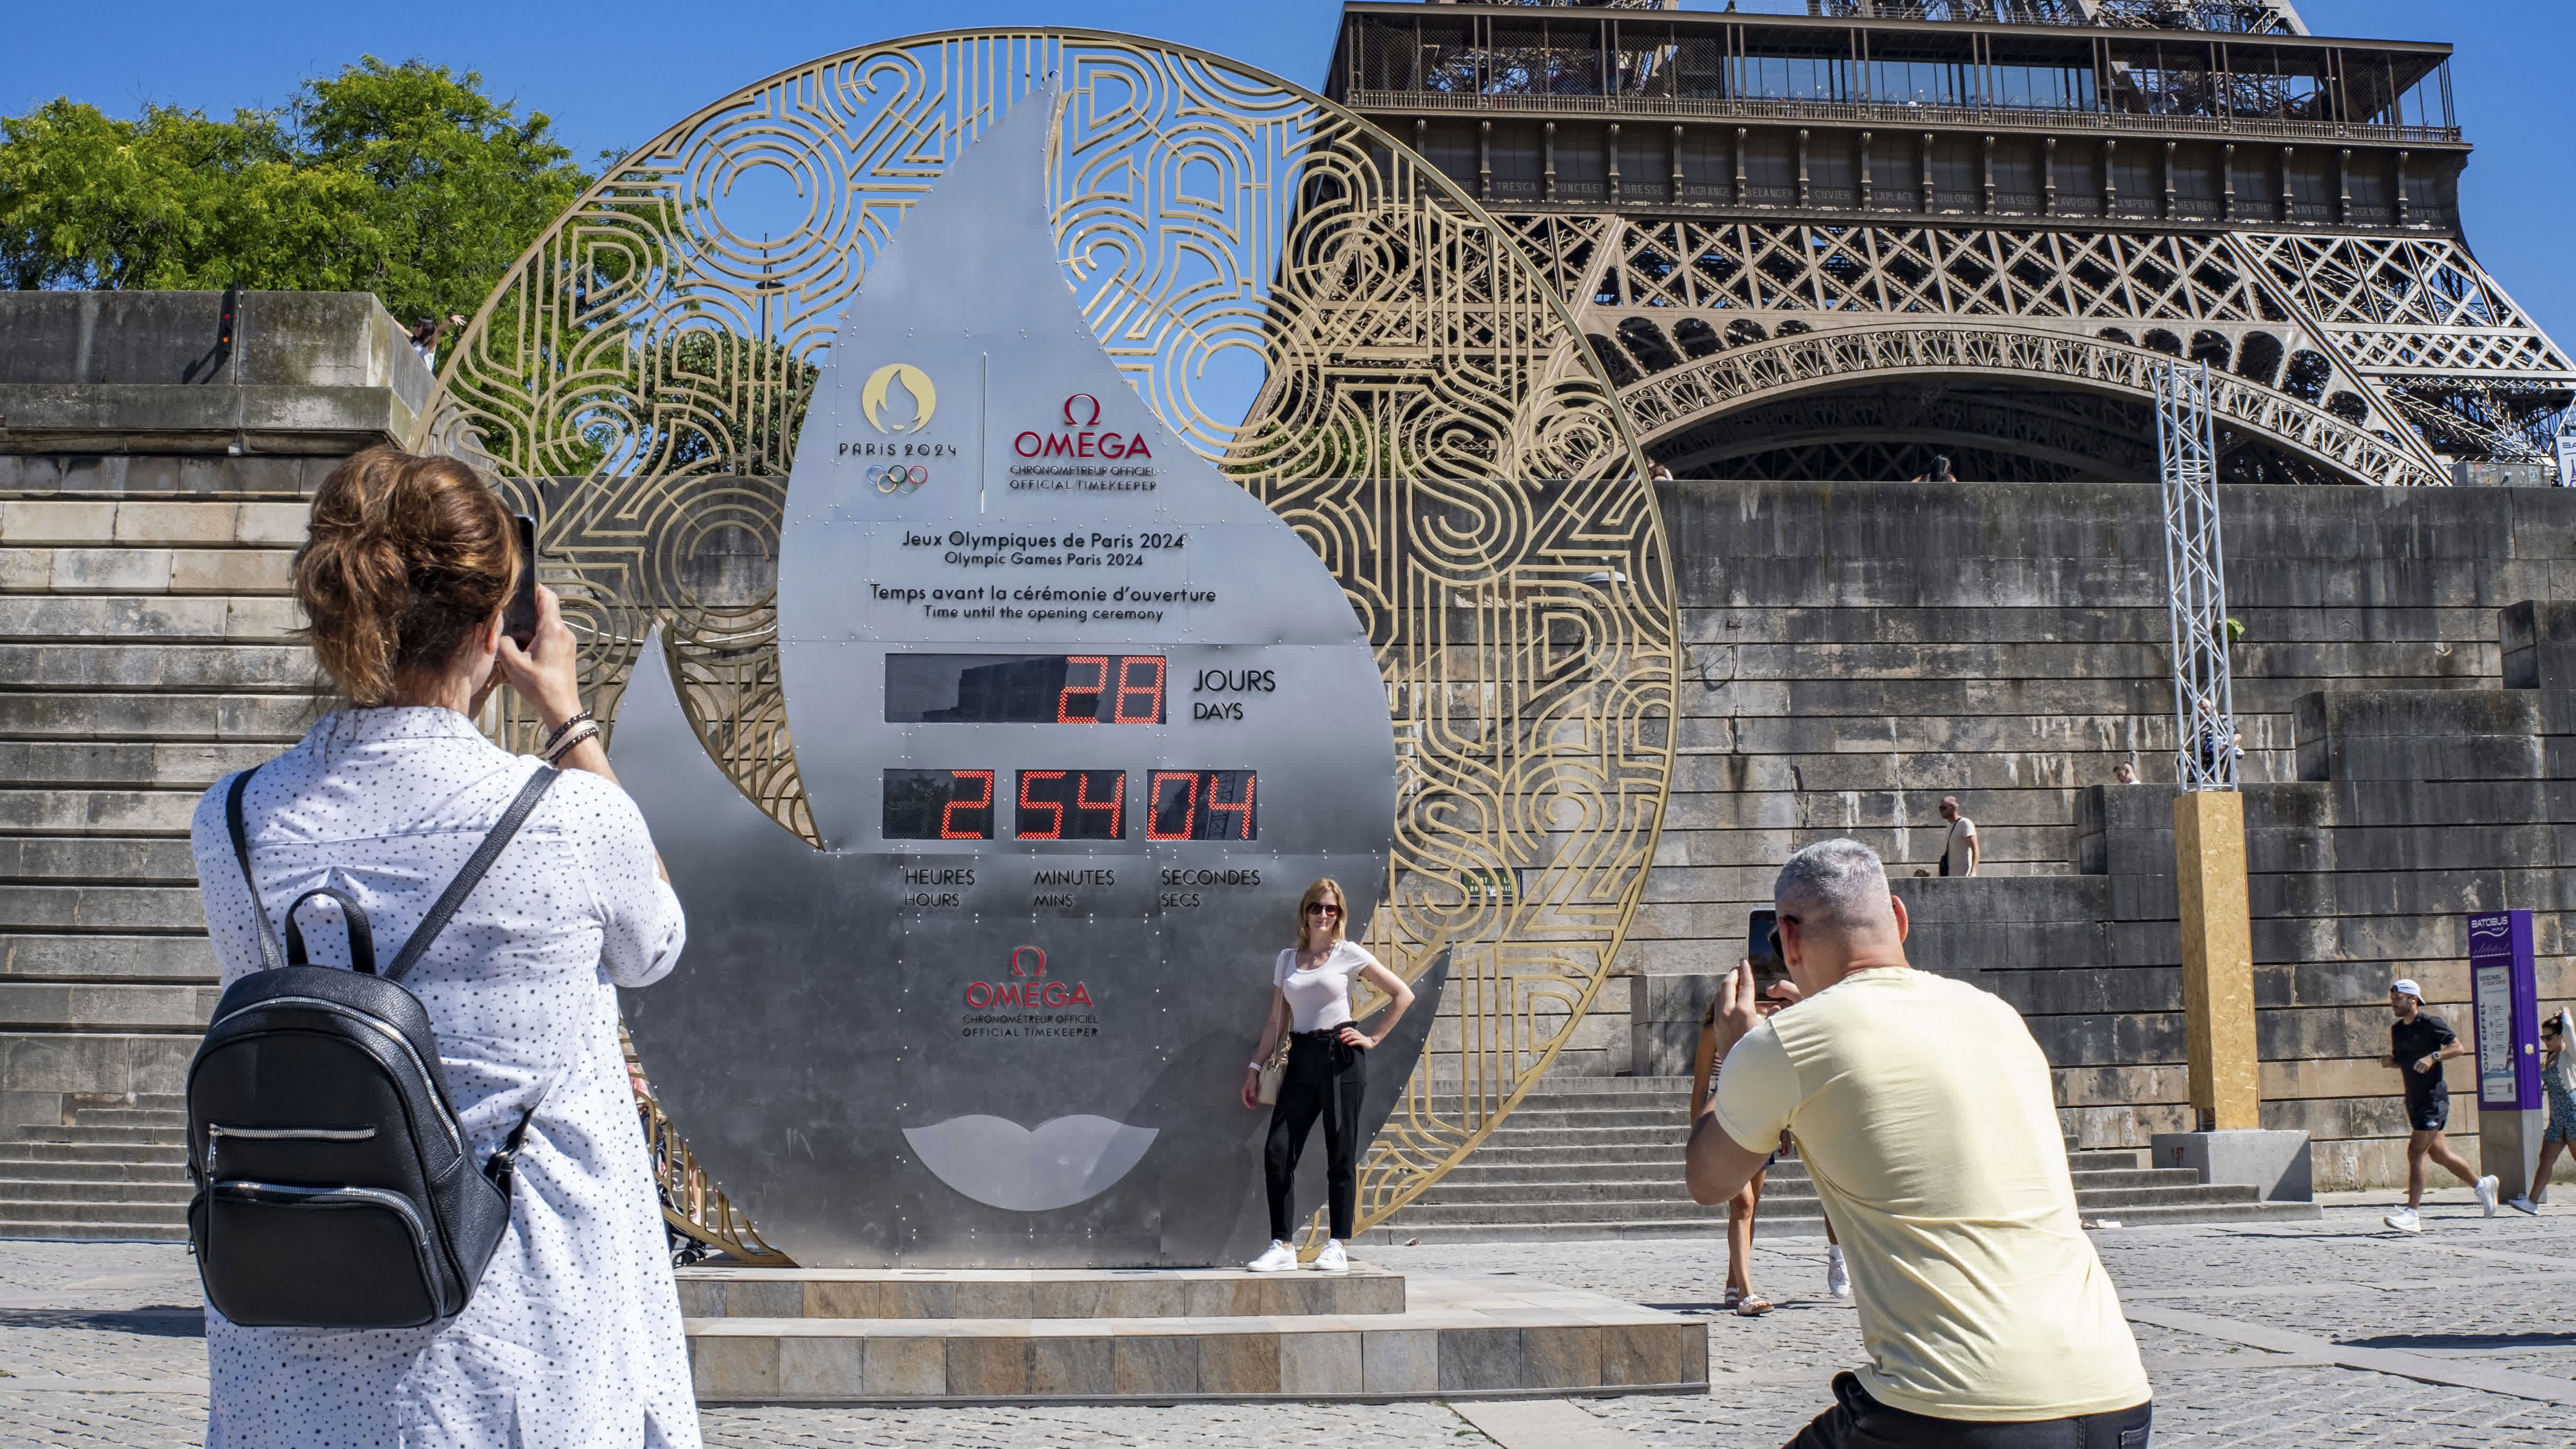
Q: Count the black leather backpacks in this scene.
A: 1